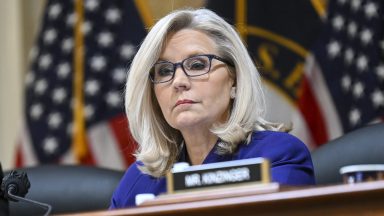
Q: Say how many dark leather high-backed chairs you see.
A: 2